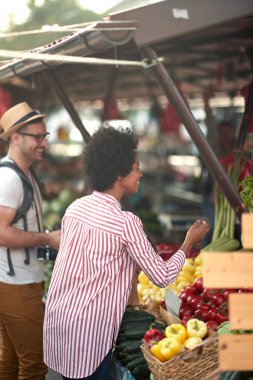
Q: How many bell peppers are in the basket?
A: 6